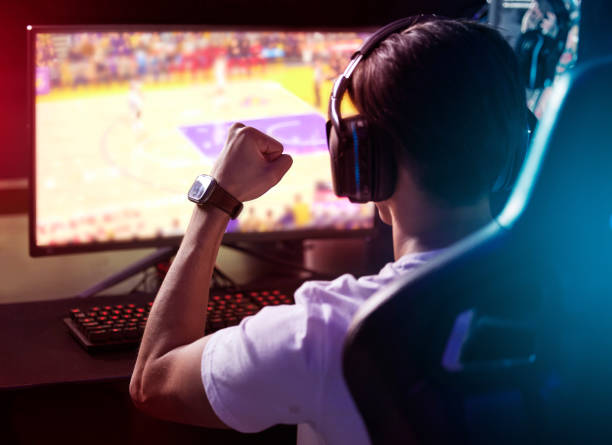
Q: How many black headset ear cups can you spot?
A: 2